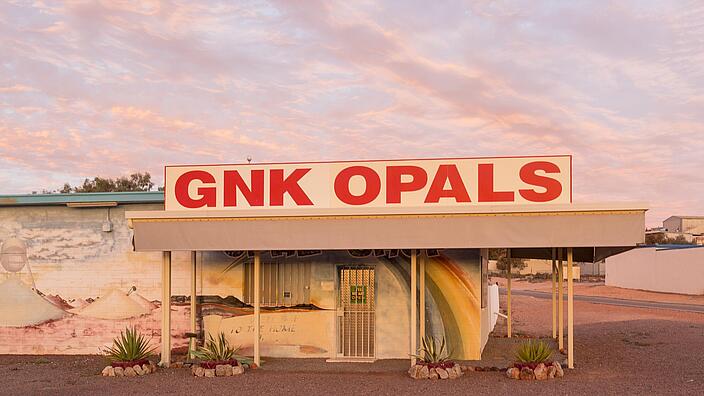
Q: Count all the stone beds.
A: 4